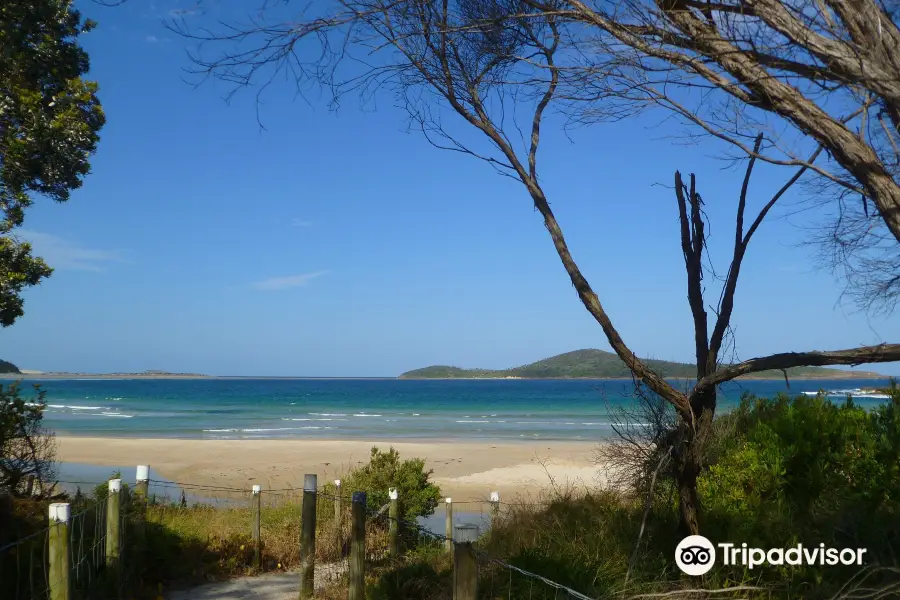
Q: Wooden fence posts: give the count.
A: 11